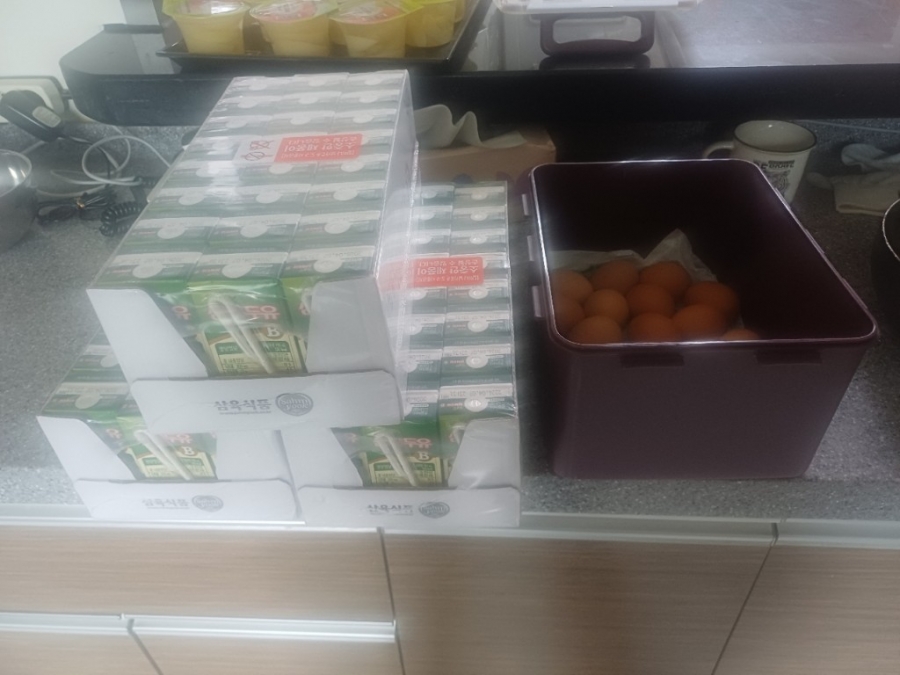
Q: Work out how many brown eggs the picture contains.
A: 11